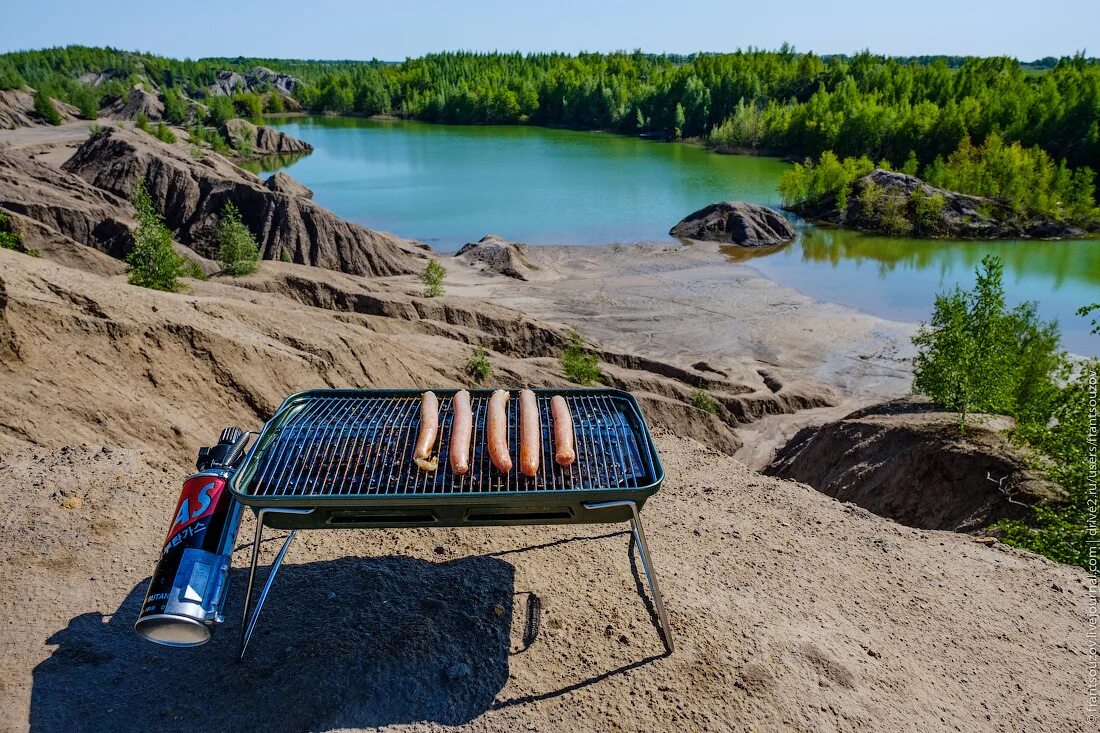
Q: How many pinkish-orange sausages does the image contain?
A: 5